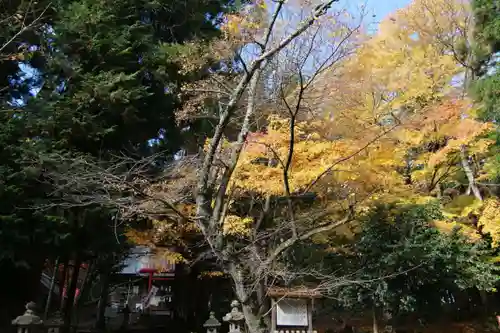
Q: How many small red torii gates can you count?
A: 1